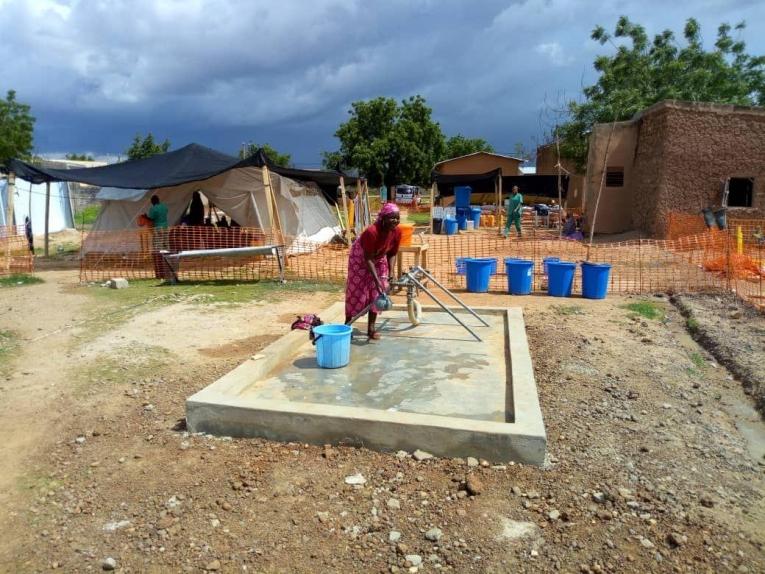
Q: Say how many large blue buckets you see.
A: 4